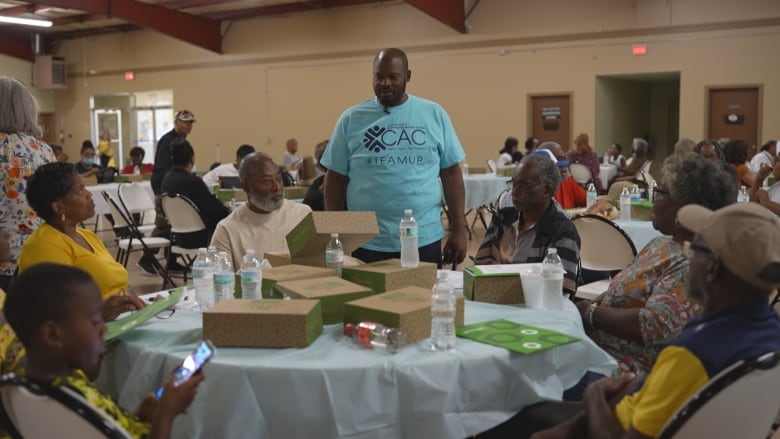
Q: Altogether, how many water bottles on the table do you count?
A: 8